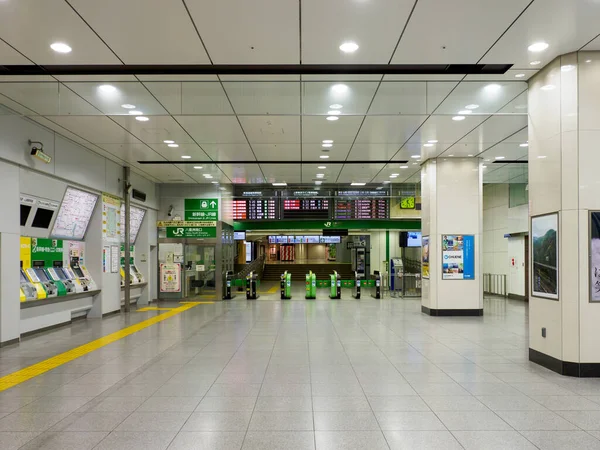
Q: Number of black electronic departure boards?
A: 3